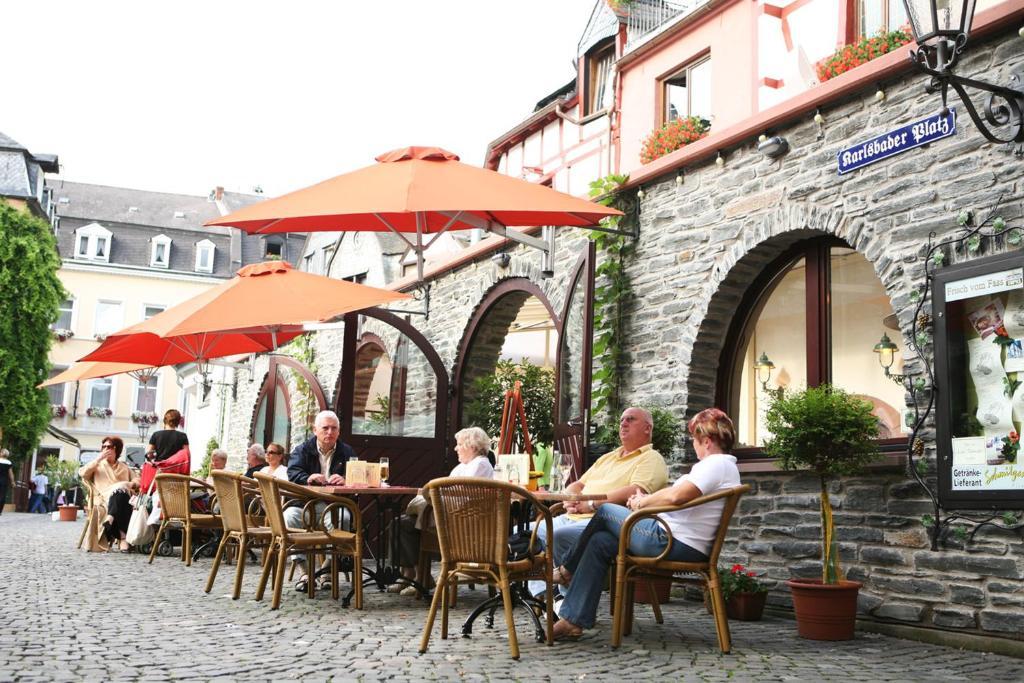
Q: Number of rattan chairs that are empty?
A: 4